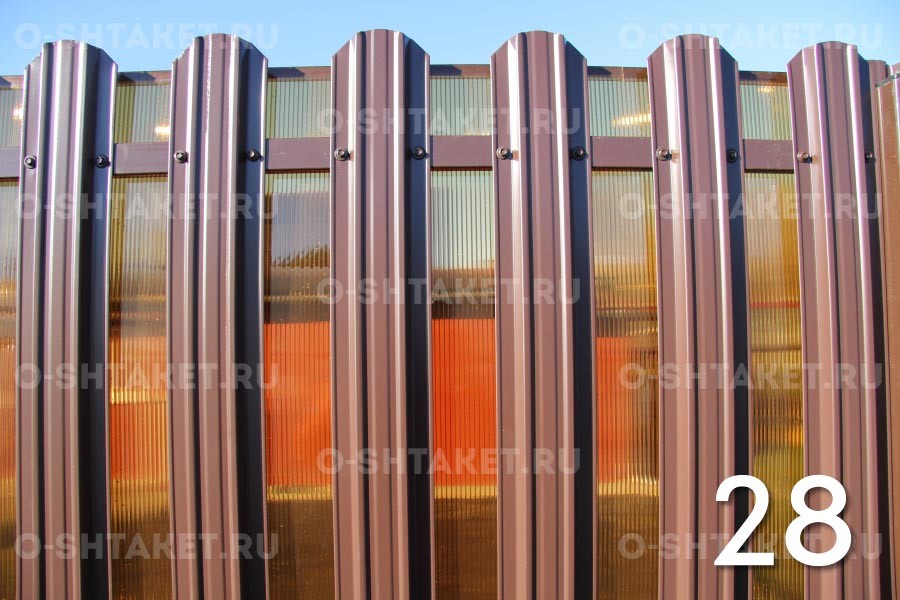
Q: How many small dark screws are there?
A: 12